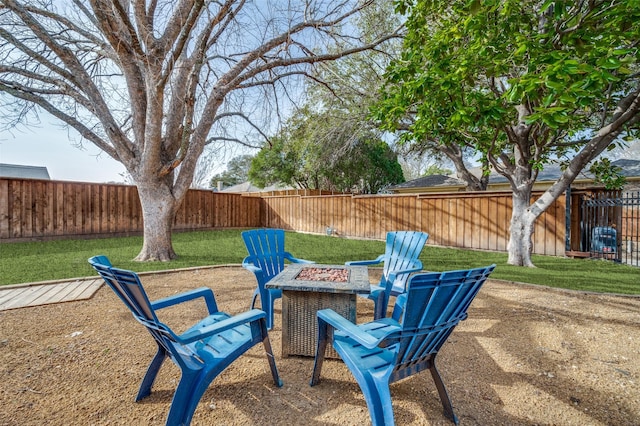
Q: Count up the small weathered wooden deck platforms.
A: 1